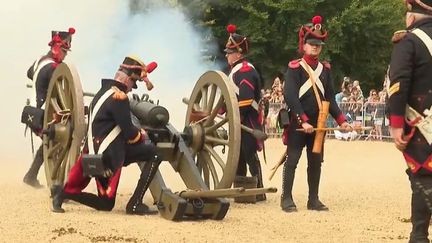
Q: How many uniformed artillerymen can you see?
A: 5